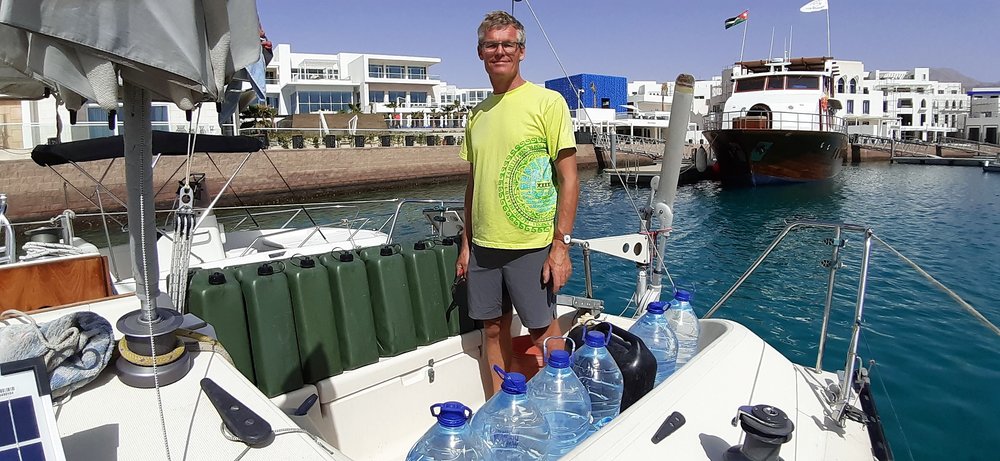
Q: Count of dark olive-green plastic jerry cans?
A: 7